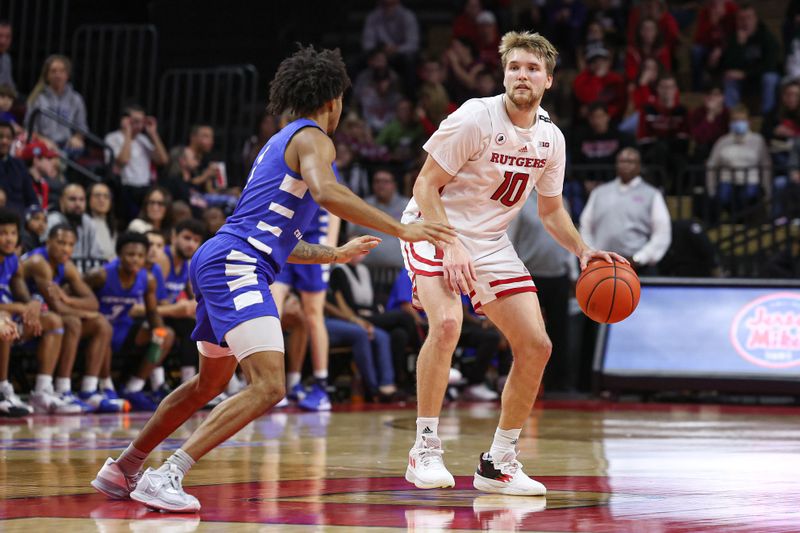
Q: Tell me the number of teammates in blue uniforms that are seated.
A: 5